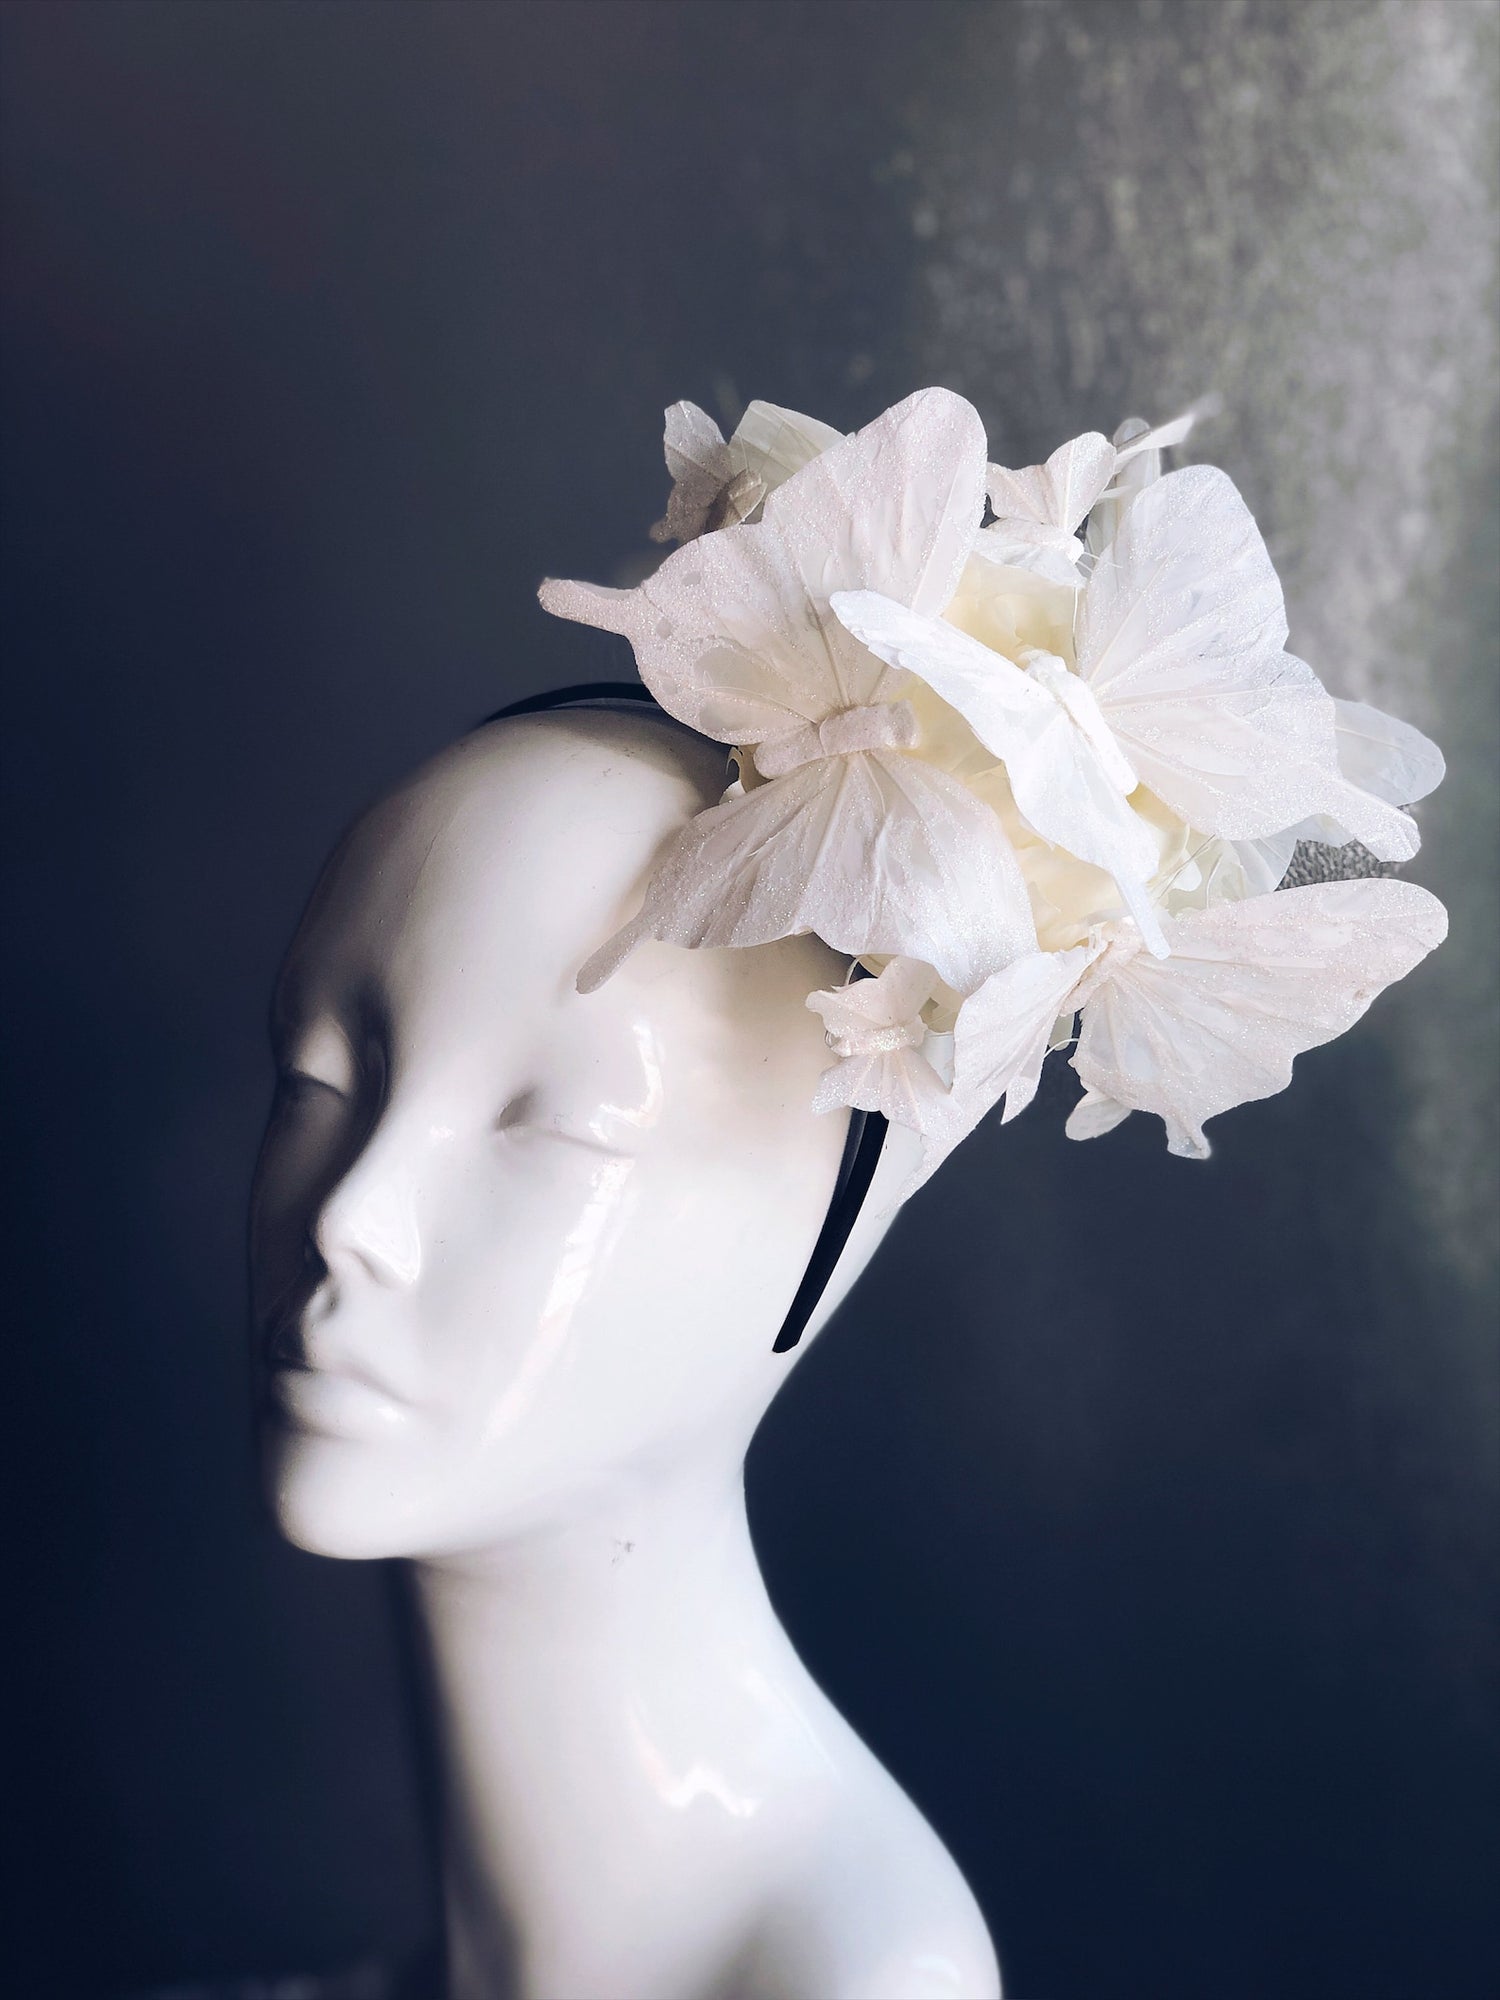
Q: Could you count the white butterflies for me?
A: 6